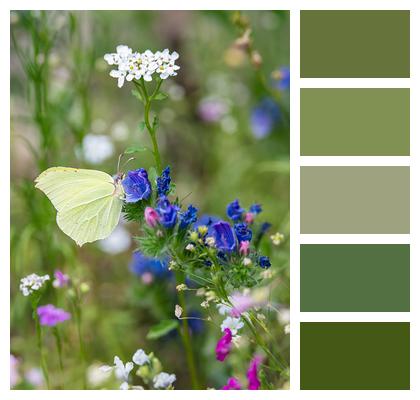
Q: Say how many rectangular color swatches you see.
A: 5